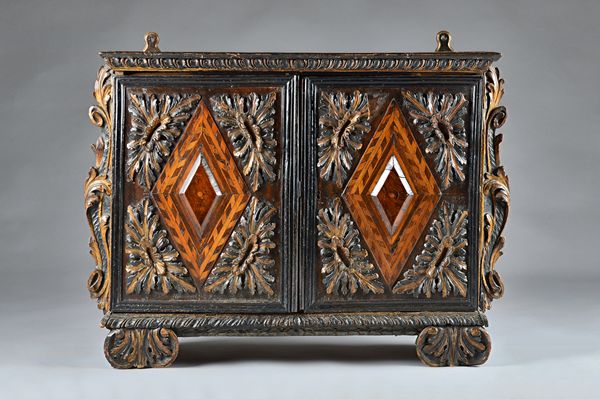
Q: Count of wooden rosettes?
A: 8